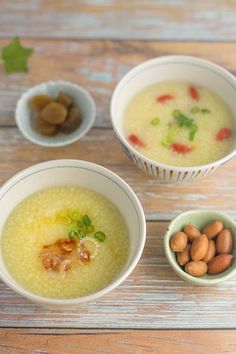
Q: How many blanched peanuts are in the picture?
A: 9